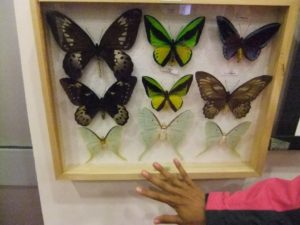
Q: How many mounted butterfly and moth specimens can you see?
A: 9